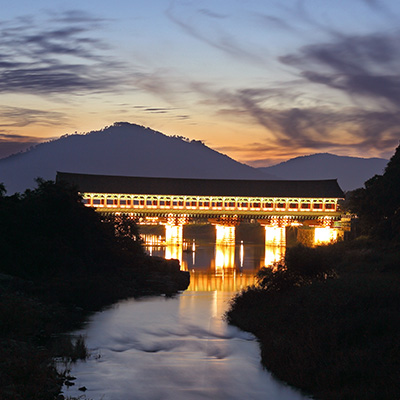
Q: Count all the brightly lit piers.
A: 4